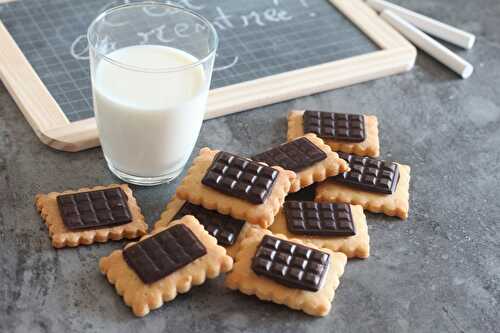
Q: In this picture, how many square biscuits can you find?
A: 9